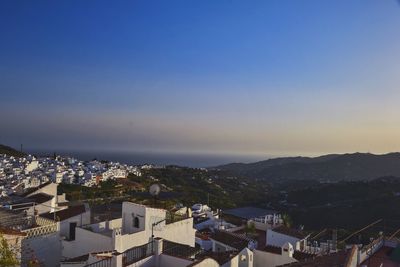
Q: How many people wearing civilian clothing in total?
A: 0